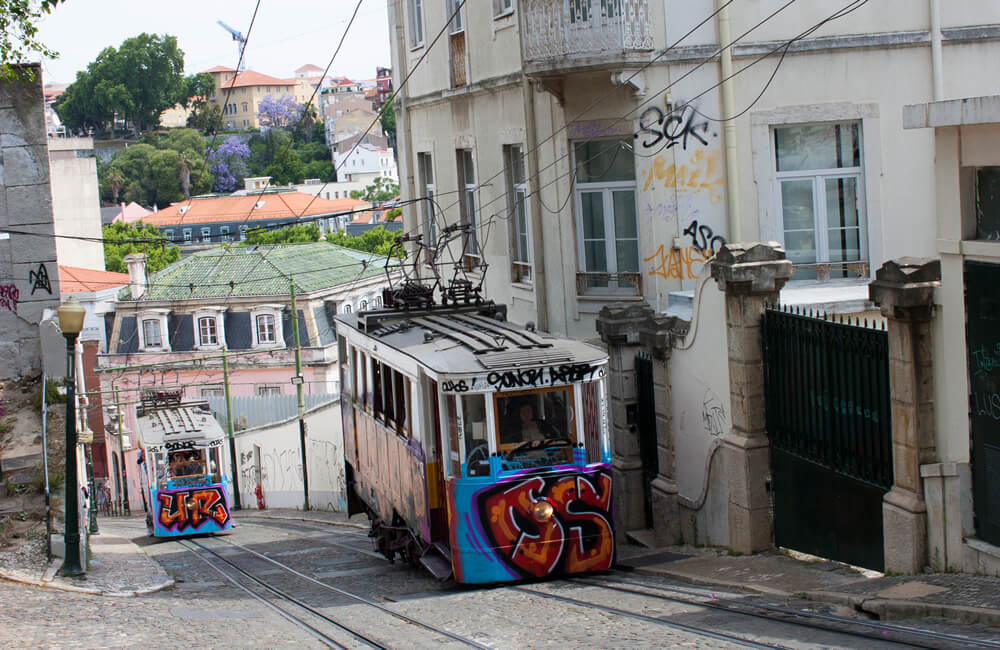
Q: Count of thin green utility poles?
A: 3